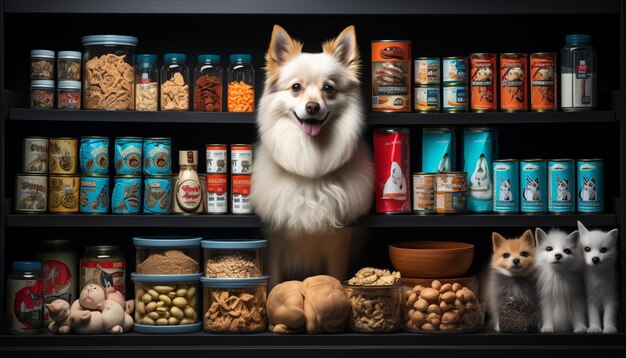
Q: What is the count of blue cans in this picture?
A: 12